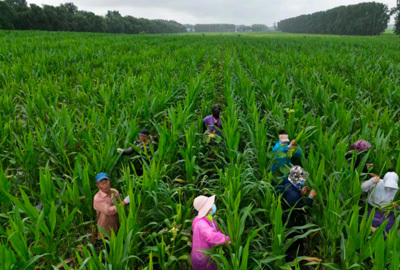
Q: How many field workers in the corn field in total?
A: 8